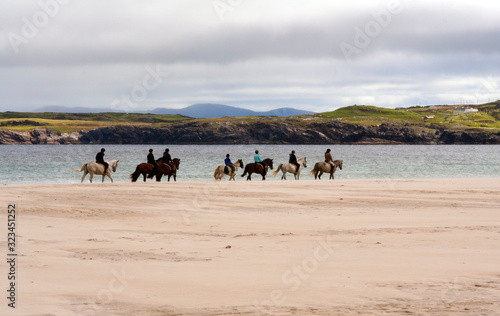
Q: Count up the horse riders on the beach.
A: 7